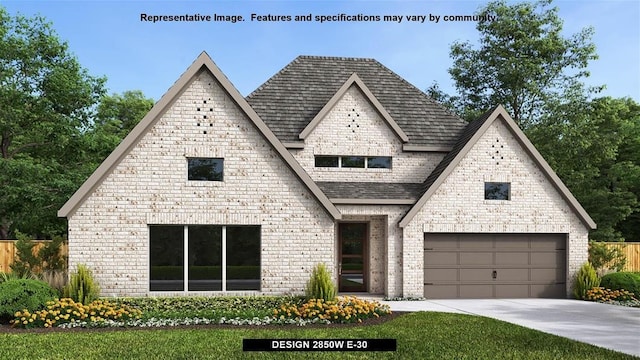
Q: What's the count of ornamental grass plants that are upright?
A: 3